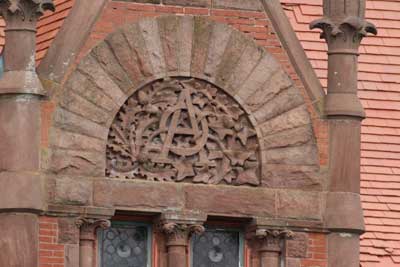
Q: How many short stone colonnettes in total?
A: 3